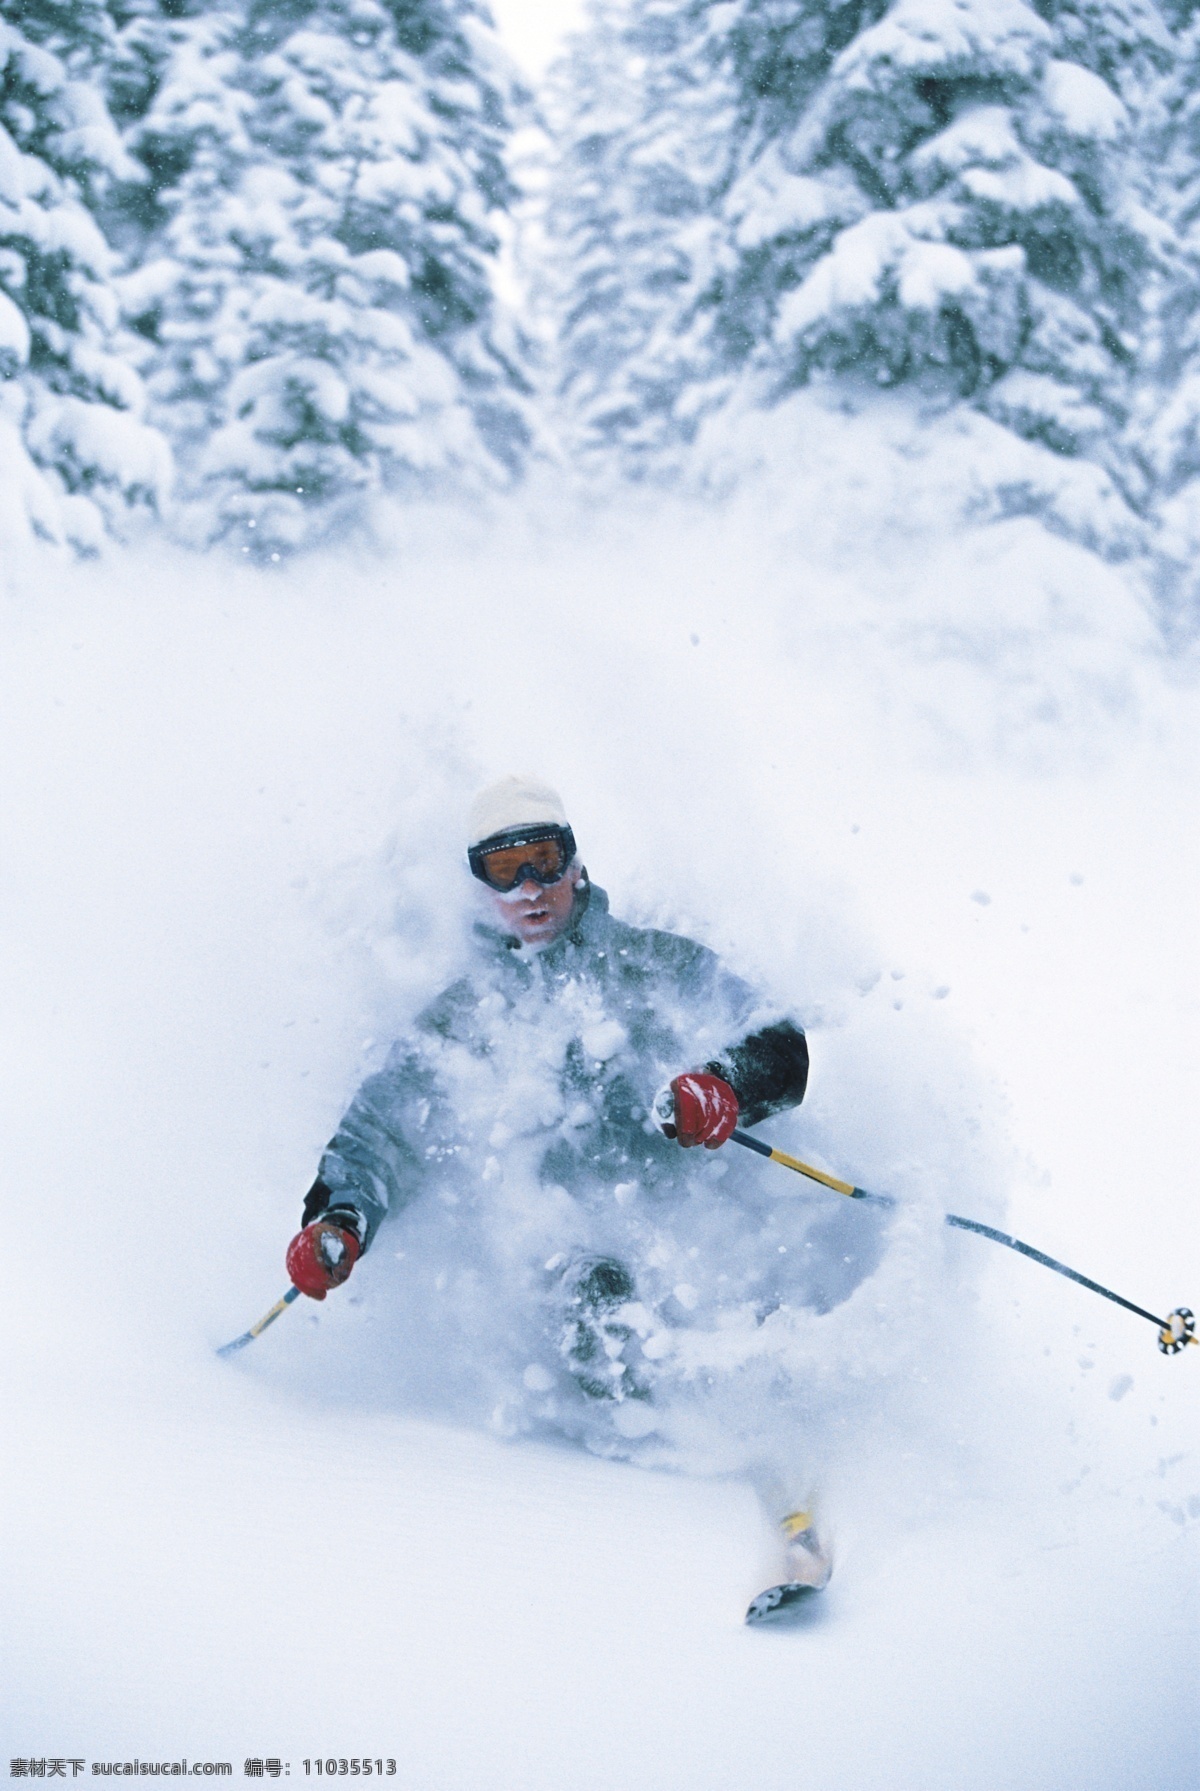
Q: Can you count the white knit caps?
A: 1